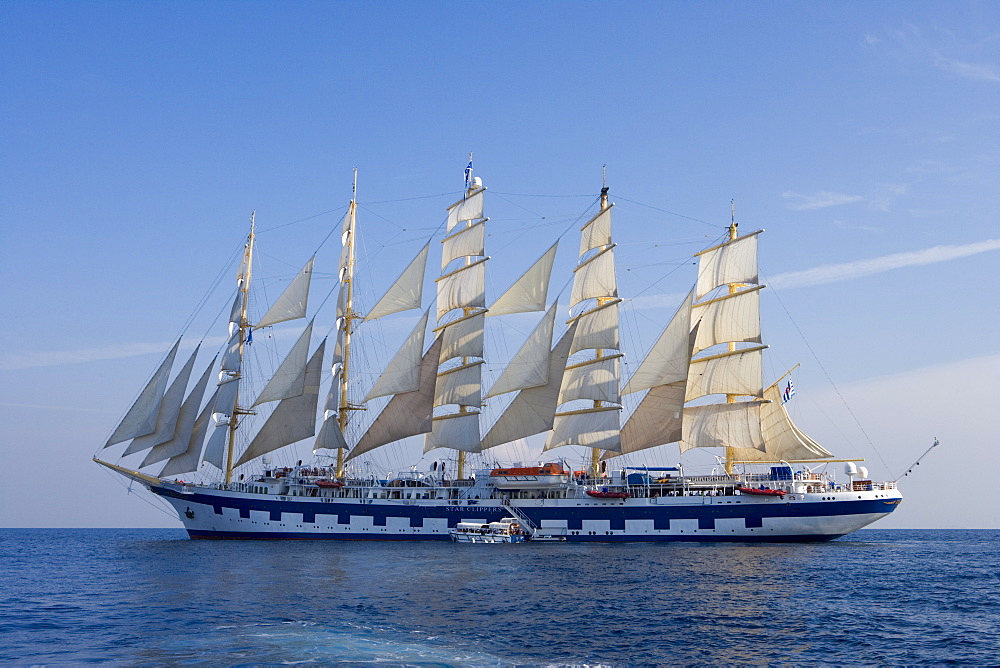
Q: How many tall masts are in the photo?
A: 5